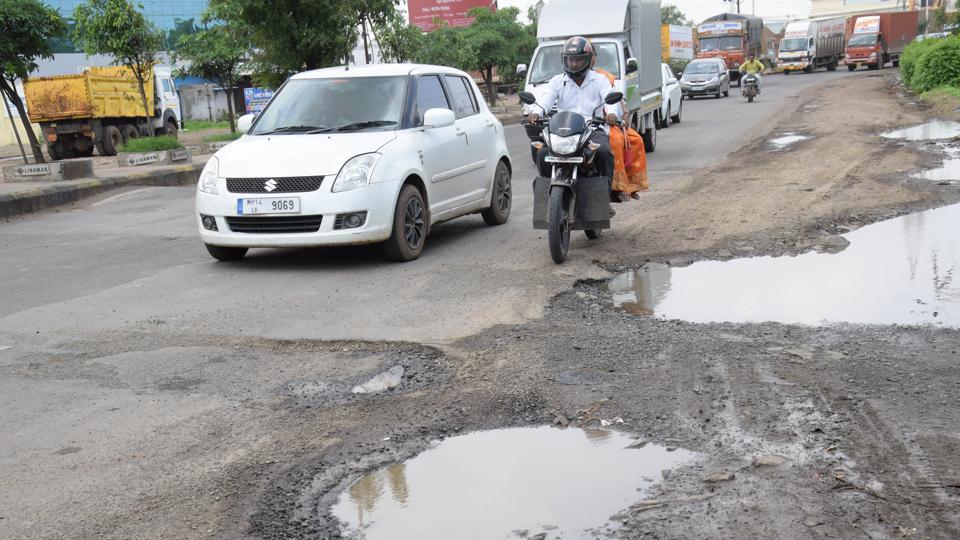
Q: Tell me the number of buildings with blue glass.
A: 1